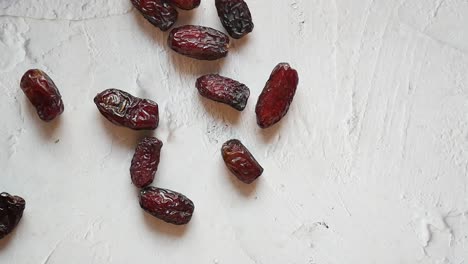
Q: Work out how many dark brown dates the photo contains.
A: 12